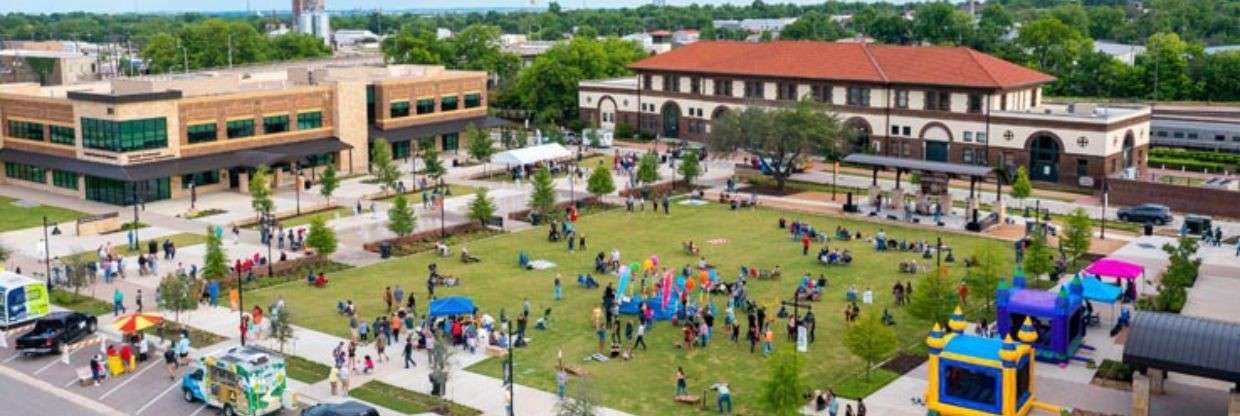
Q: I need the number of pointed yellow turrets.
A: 4